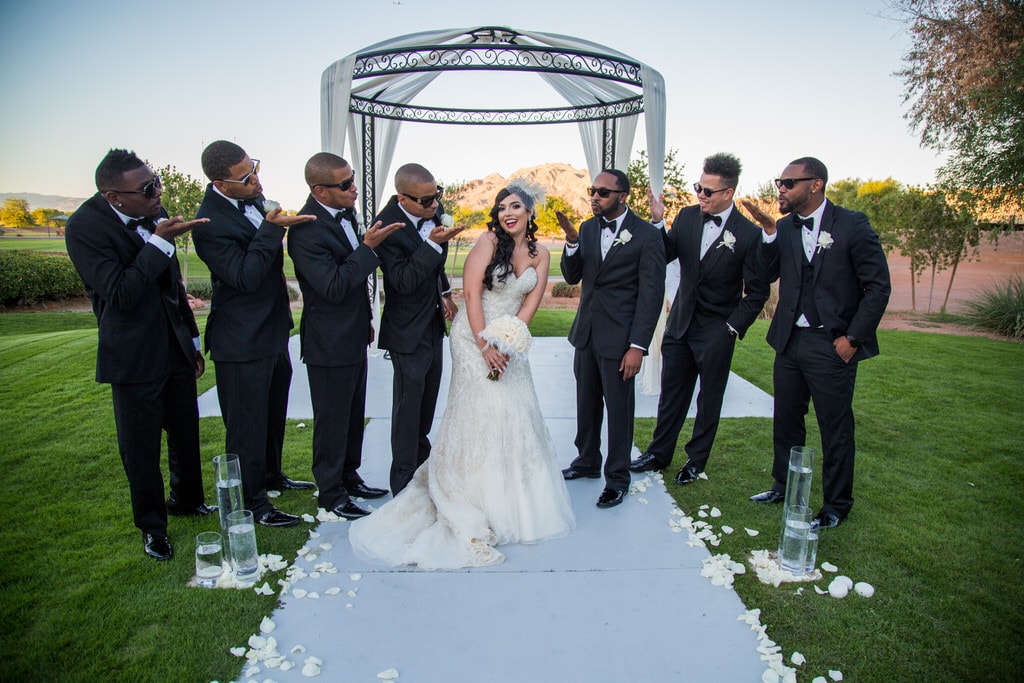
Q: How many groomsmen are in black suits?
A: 7